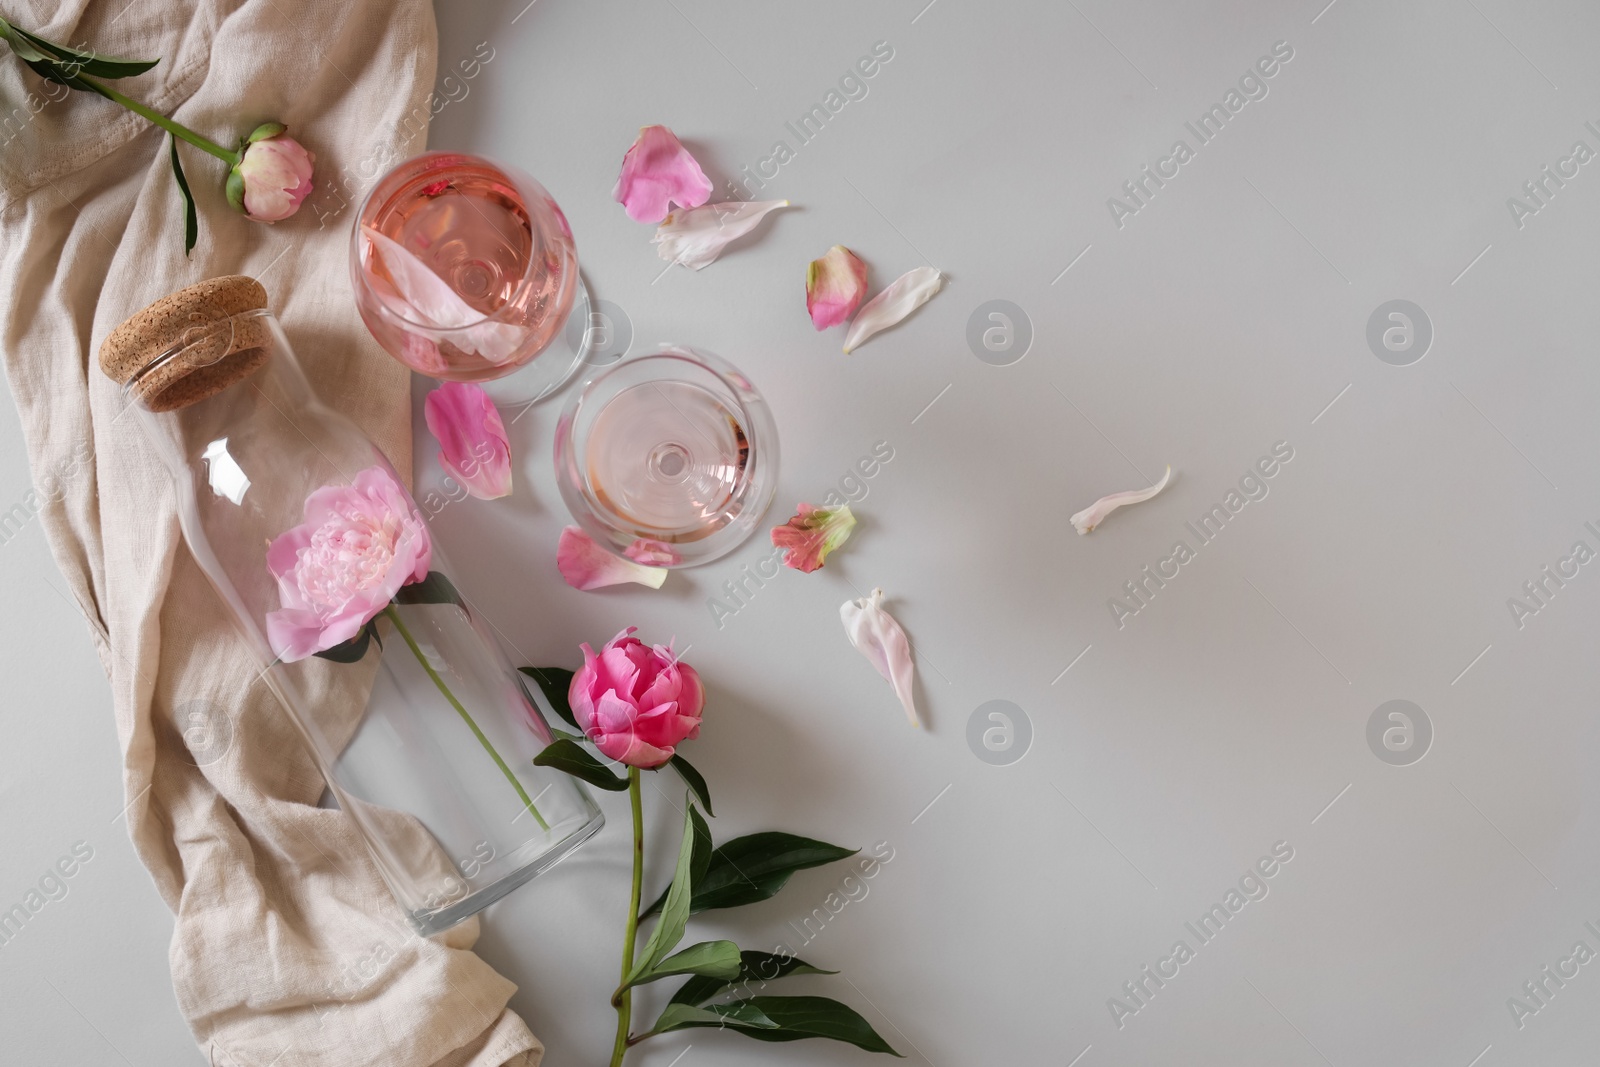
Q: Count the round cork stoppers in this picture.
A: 1